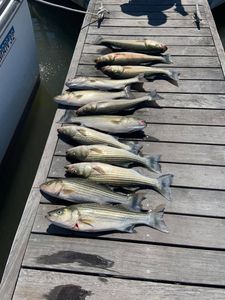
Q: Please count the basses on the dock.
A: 12